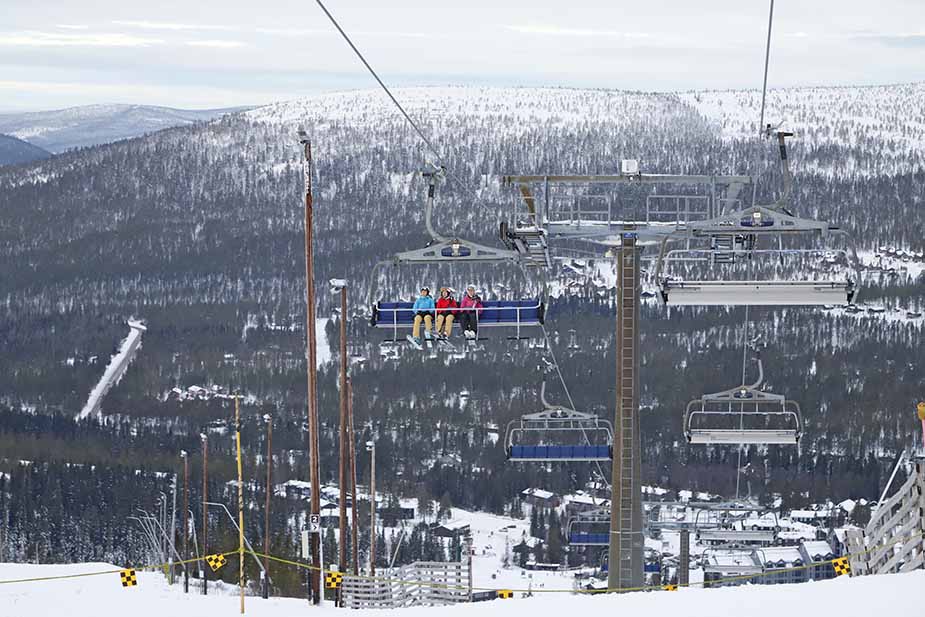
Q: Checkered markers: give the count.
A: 6